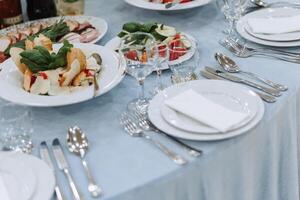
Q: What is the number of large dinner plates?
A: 3